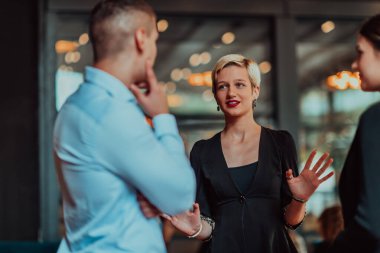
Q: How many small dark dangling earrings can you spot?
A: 2